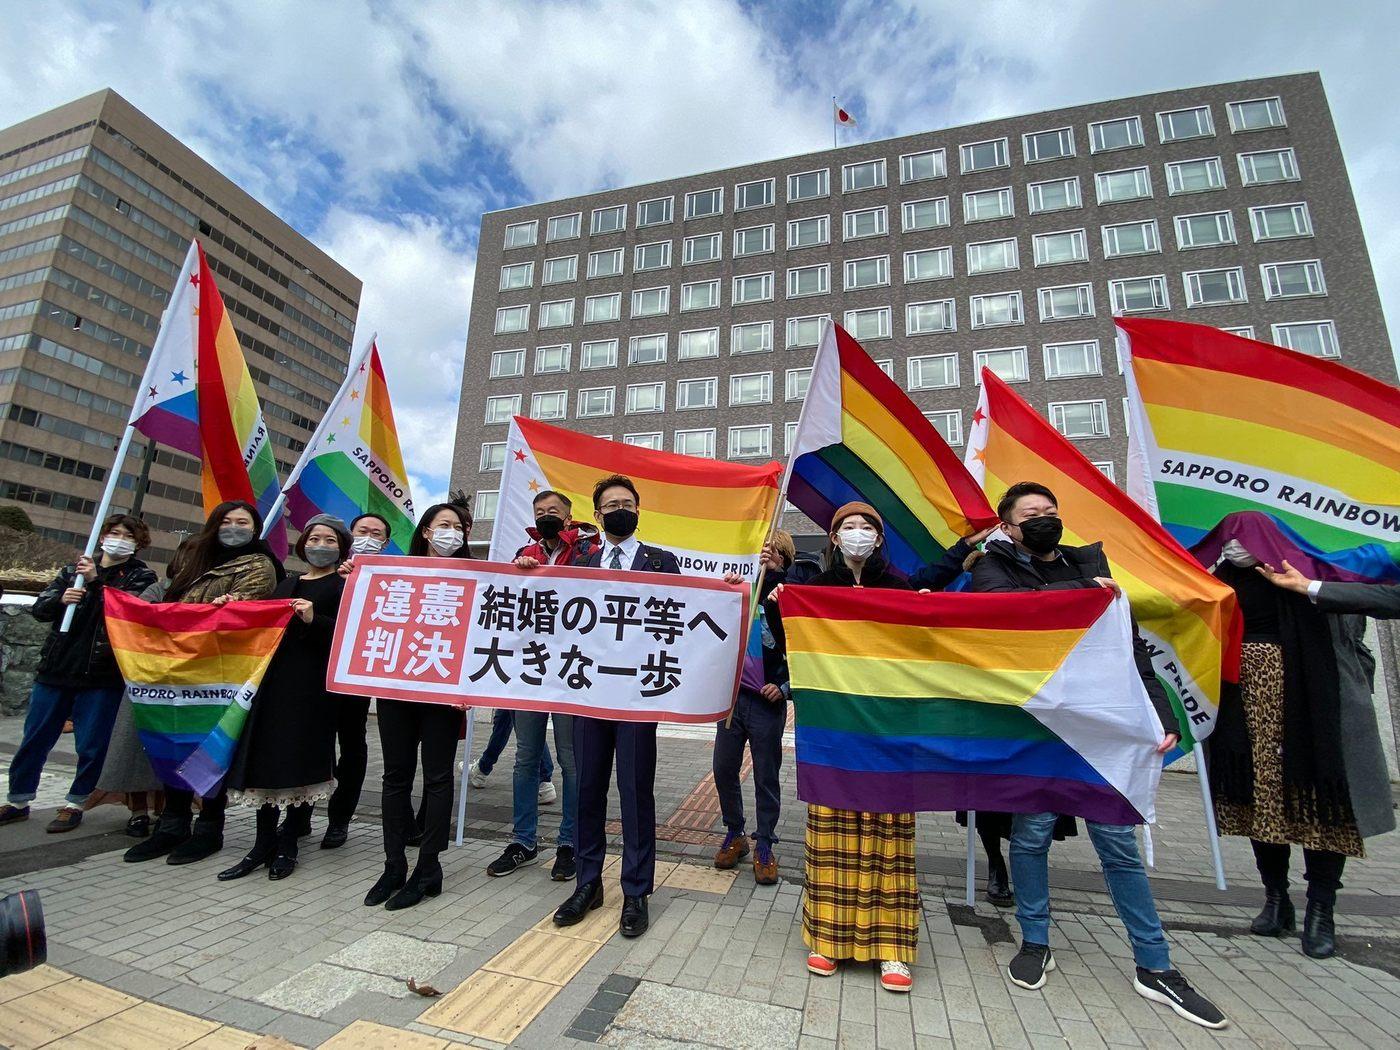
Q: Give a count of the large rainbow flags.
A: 8